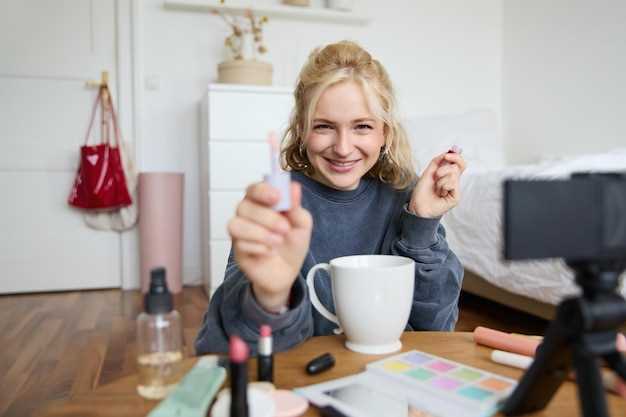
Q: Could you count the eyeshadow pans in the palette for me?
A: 8